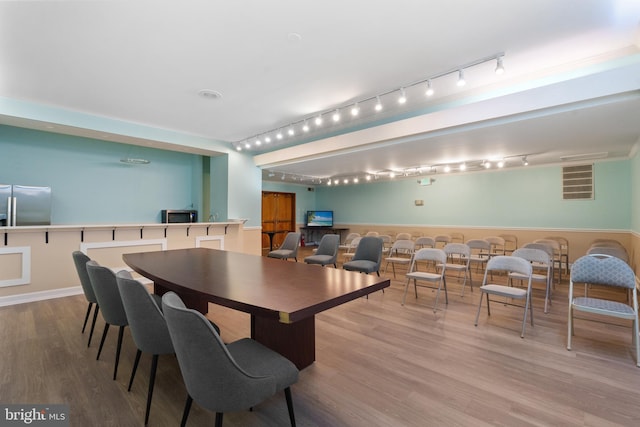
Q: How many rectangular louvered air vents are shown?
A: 1